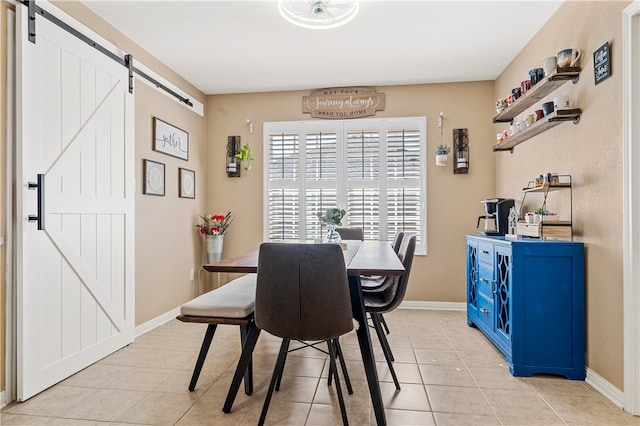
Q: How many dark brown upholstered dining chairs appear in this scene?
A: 4